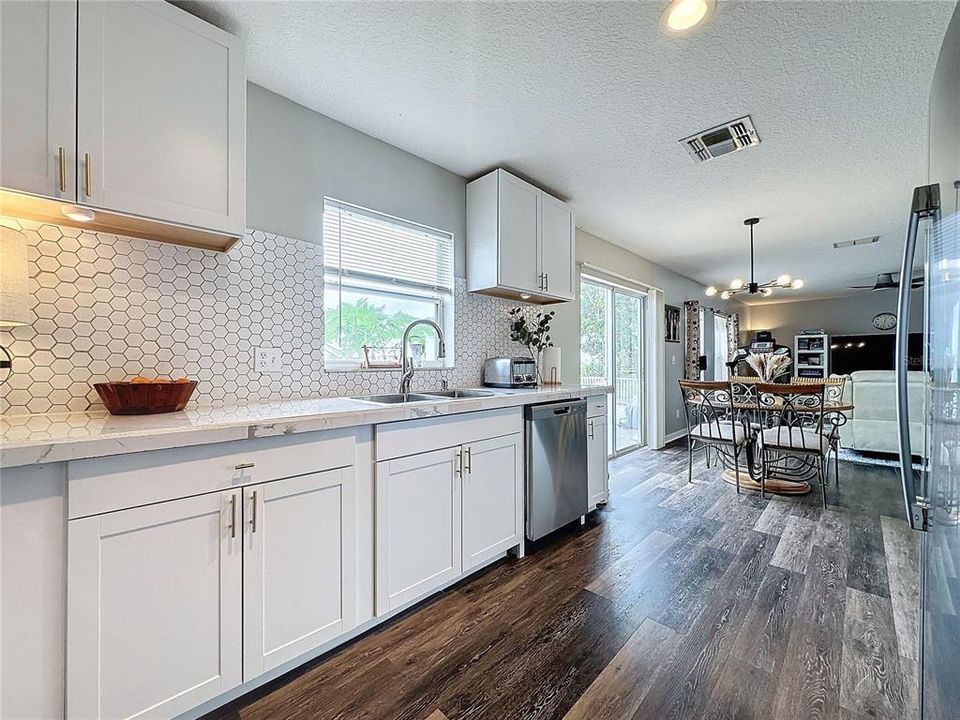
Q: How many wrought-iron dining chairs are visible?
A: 4